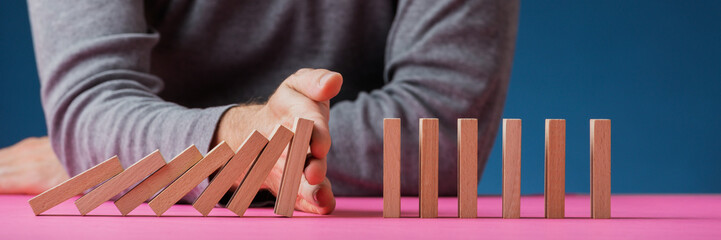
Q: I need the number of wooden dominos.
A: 13